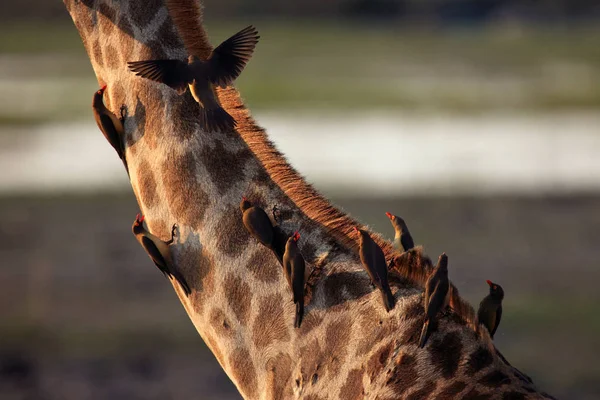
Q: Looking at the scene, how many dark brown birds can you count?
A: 9